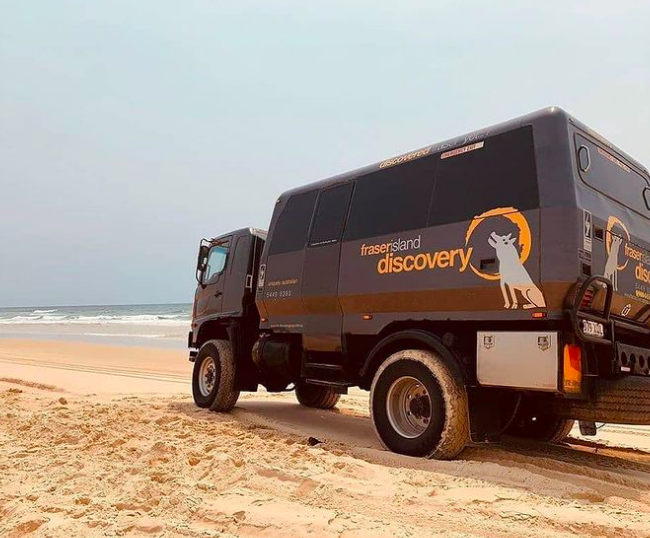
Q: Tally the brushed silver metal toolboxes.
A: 1